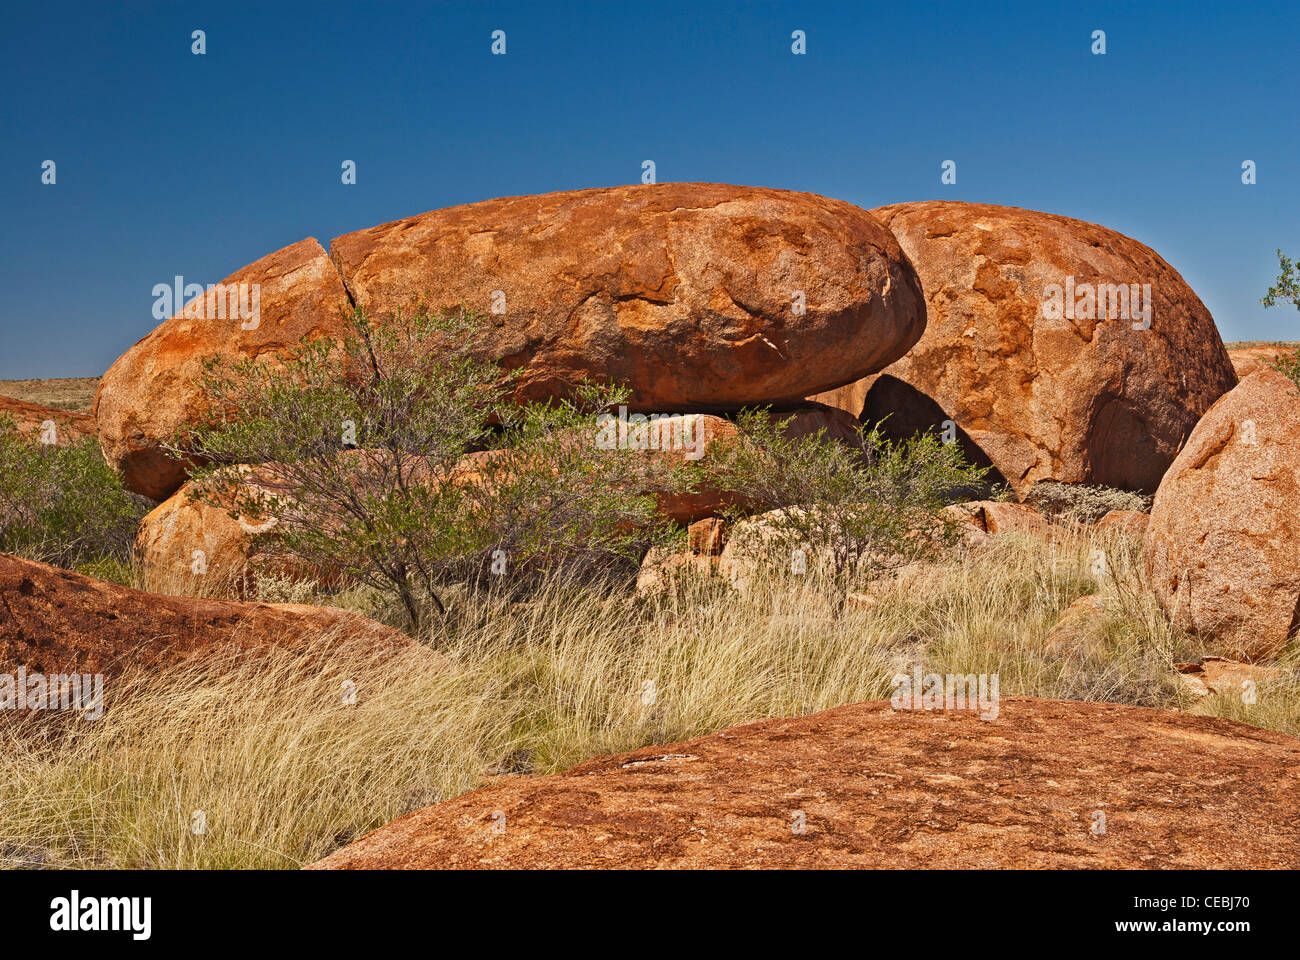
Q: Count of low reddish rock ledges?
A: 2